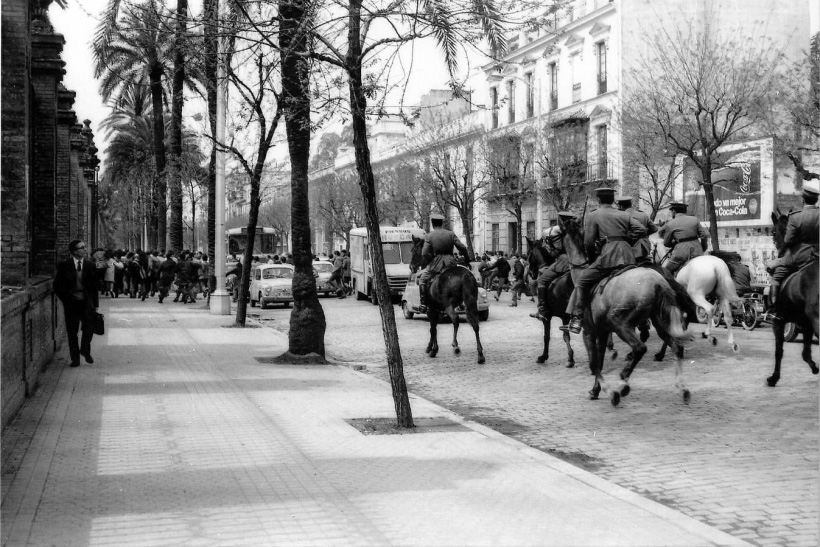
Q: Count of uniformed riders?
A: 6